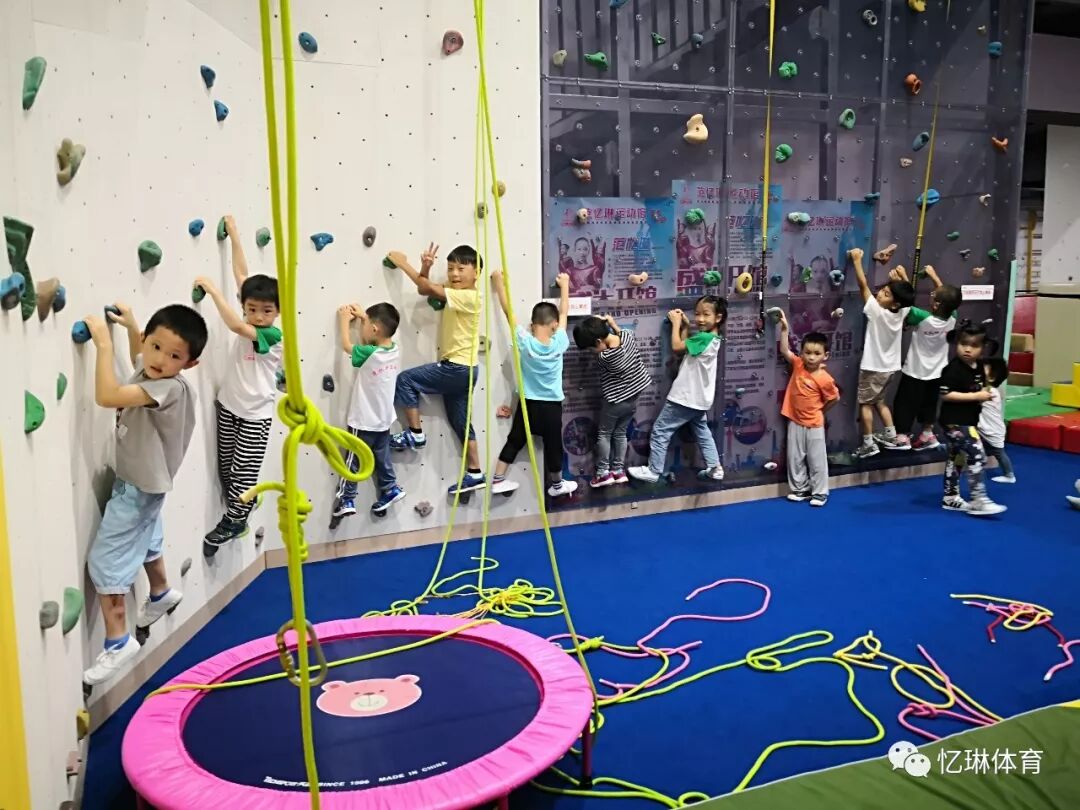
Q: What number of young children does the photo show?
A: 12